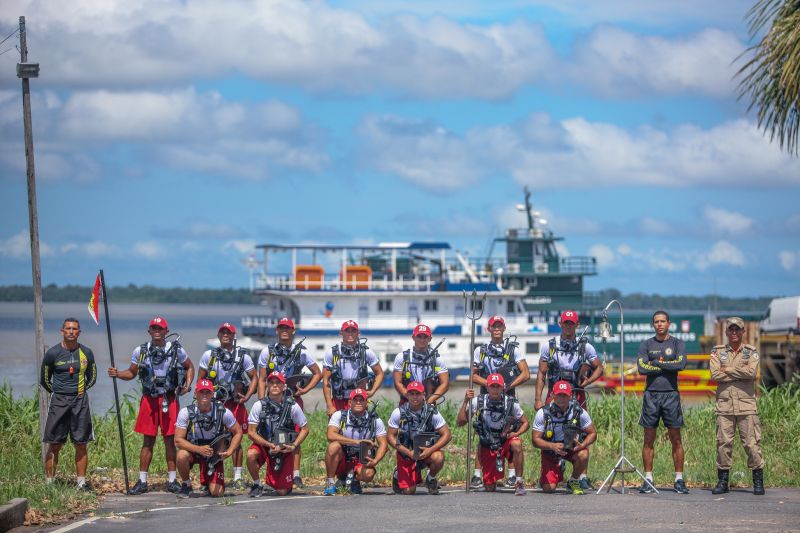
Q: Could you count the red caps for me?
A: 13